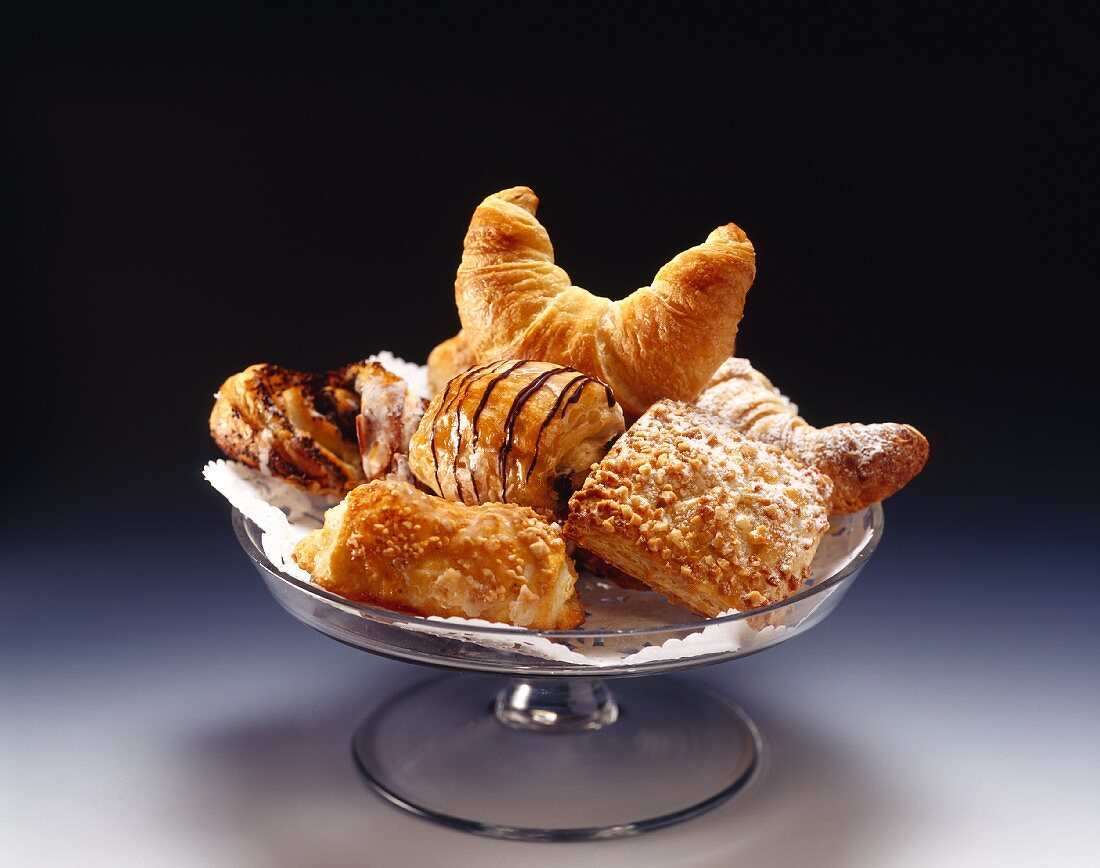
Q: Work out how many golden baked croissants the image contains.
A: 2